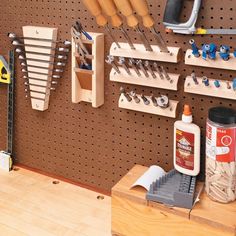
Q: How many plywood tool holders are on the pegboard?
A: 7